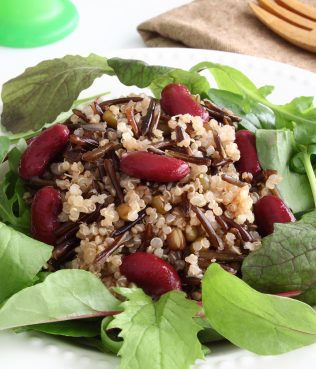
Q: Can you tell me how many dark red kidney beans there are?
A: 7